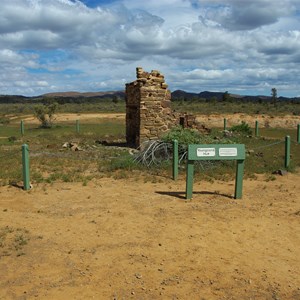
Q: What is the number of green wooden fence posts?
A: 8